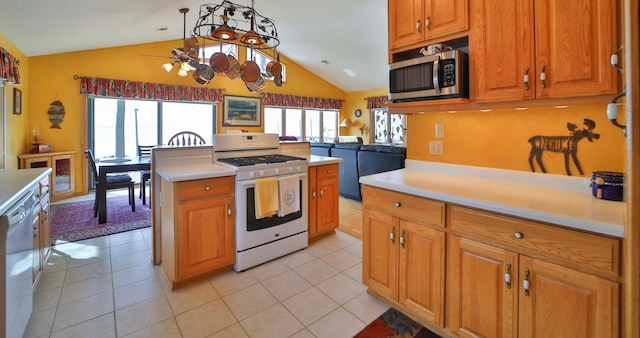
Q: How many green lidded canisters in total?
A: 0